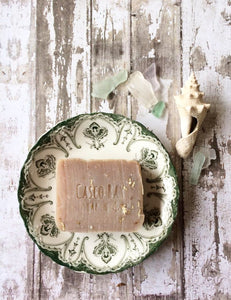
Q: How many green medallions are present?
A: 6